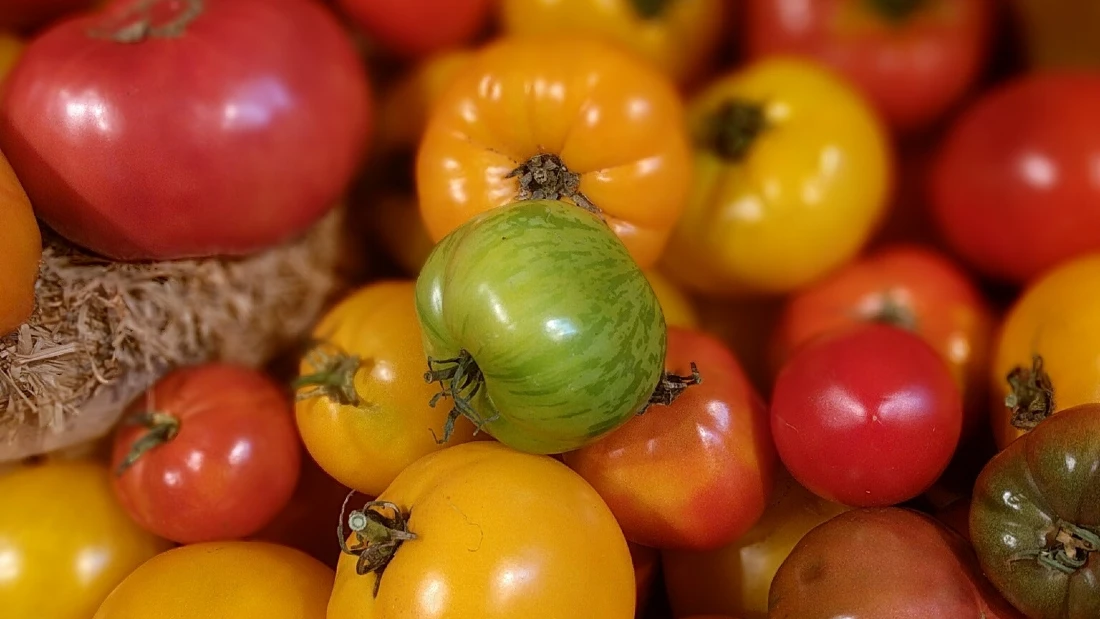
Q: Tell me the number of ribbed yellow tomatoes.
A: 1